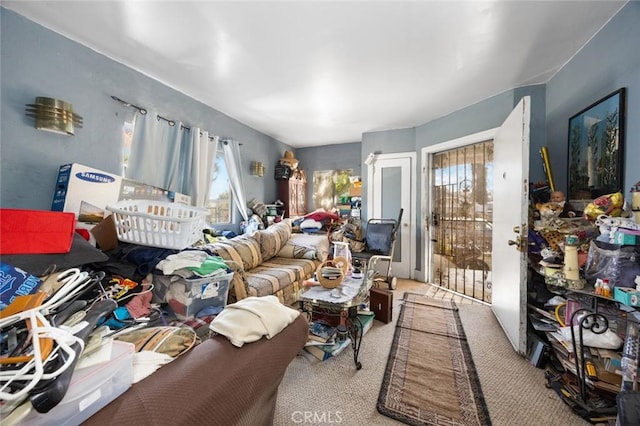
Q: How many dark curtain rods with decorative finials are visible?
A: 1